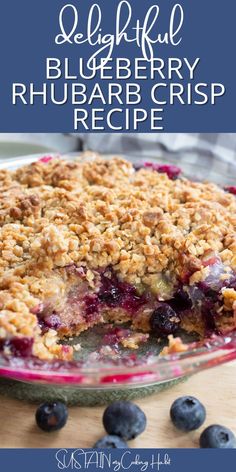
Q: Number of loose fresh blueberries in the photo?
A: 5